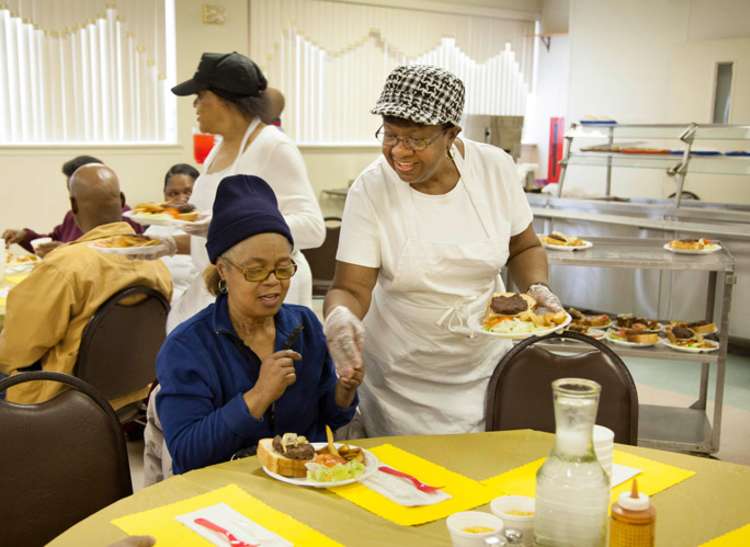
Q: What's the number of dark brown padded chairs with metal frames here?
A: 4